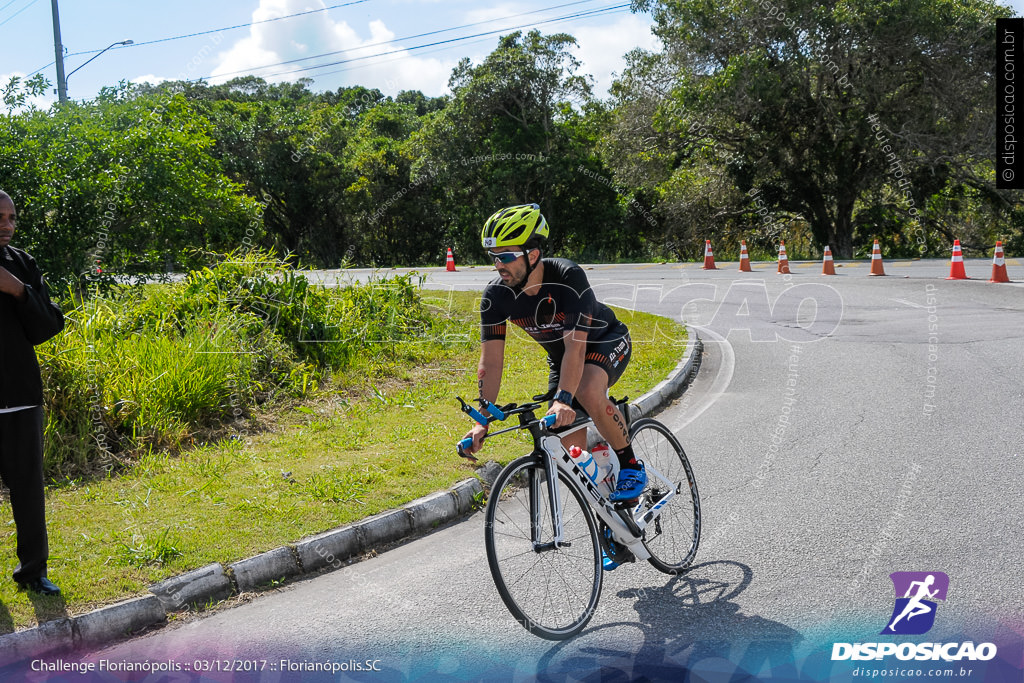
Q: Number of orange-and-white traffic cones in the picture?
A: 8